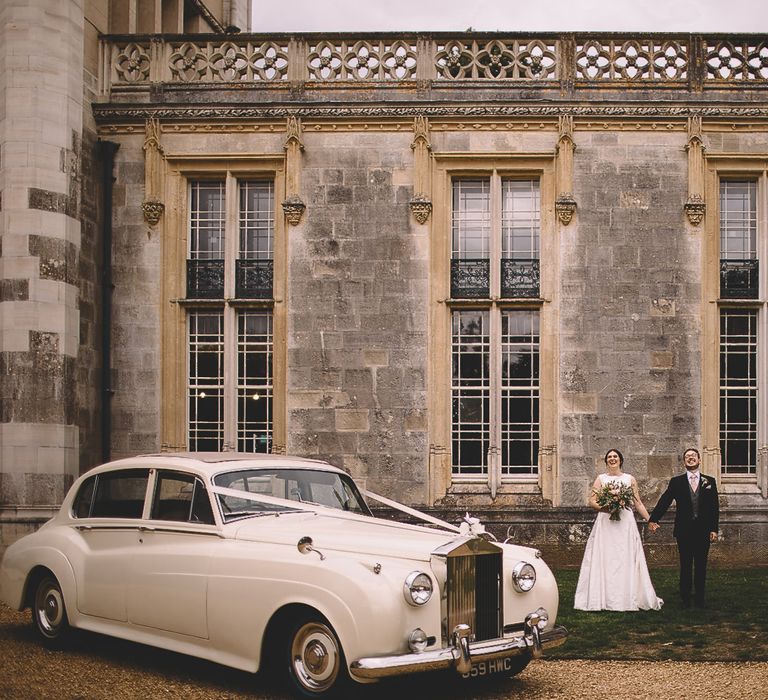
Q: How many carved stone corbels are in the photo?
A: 5